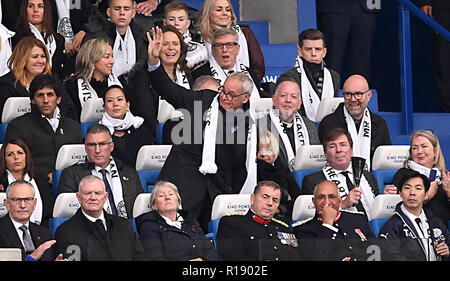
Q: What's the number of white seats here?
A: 15